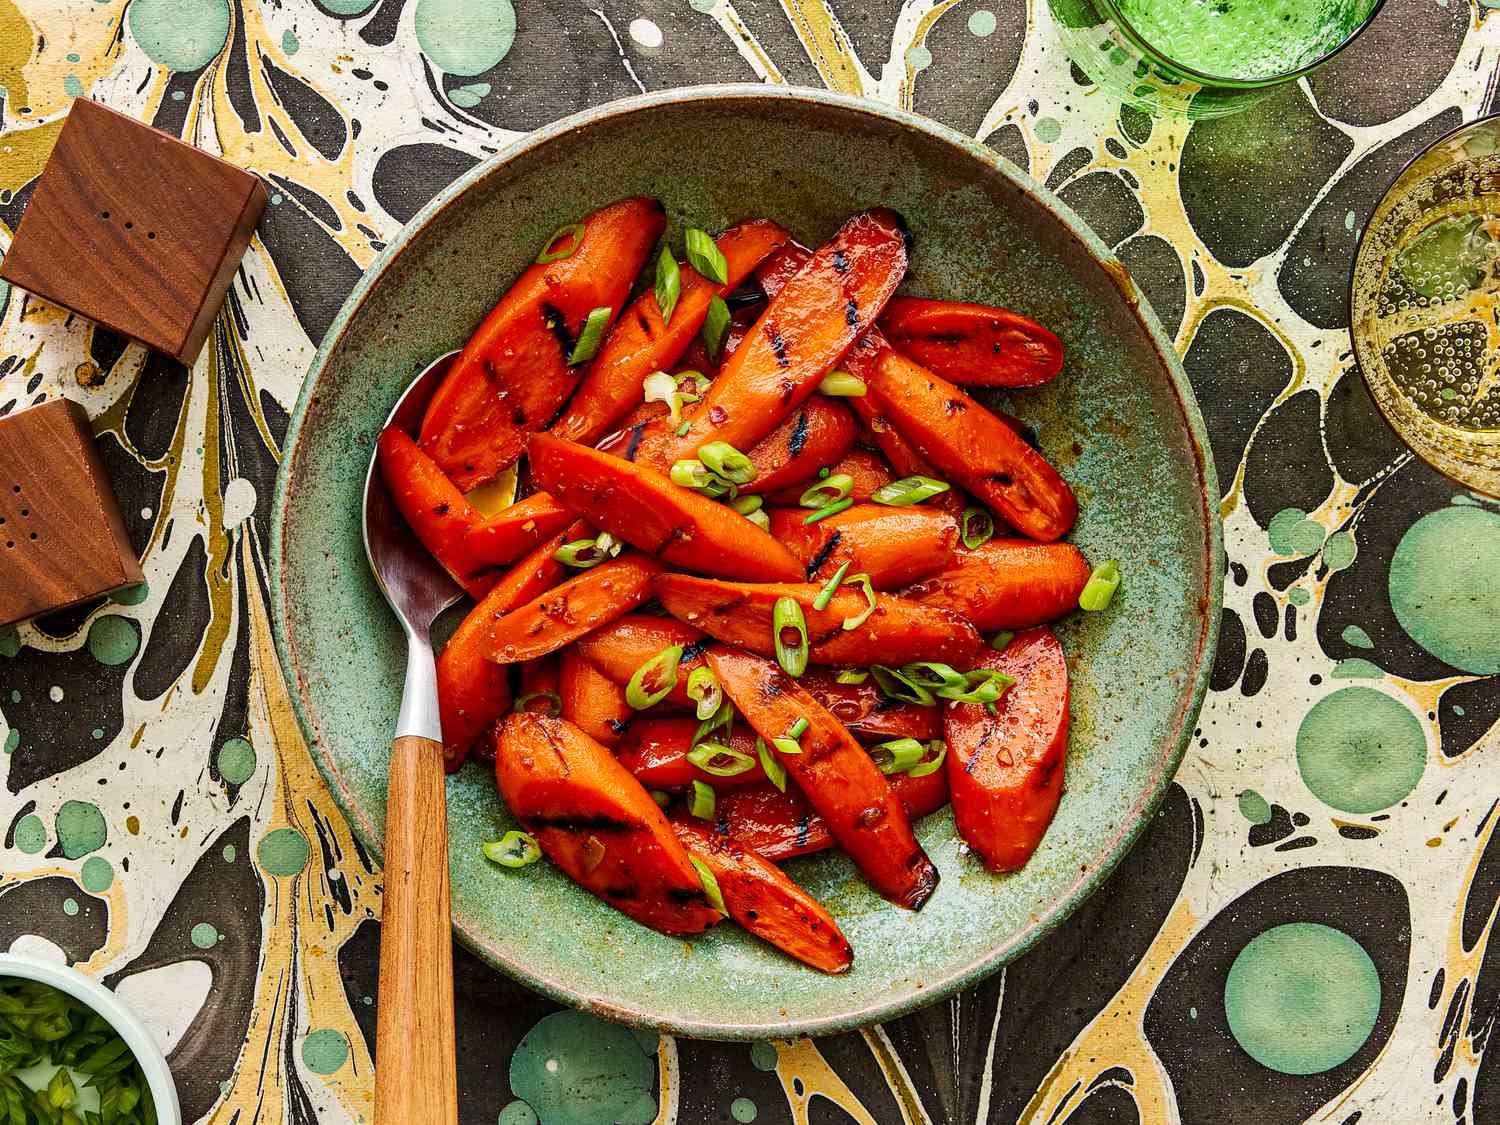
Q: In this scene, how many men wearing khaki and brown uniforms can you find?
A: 0